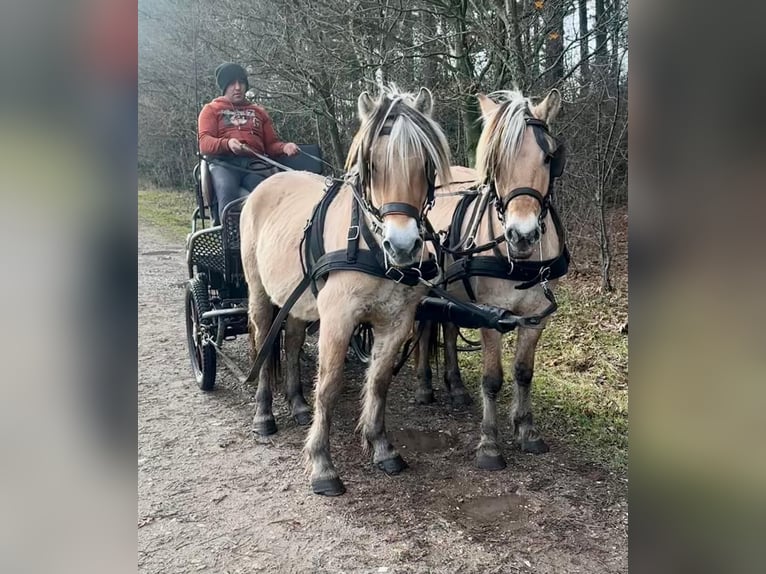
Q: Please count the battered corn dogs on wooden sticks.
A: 0